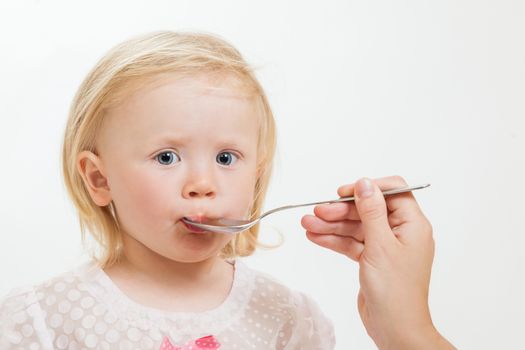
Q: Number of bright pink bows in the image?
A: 1